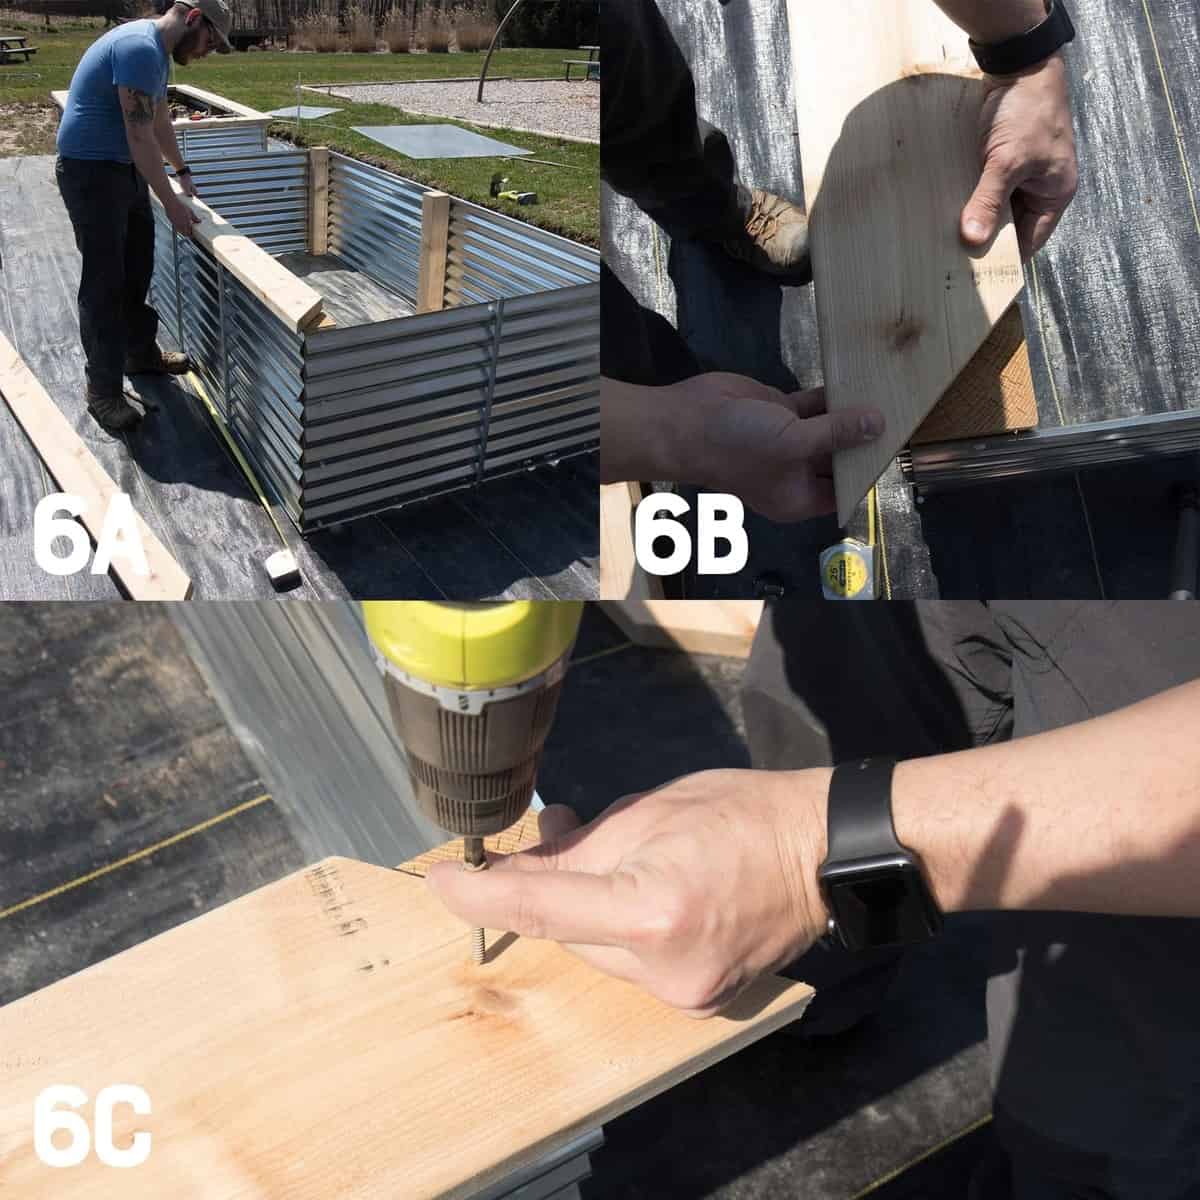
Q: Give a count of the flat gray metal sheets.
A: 2